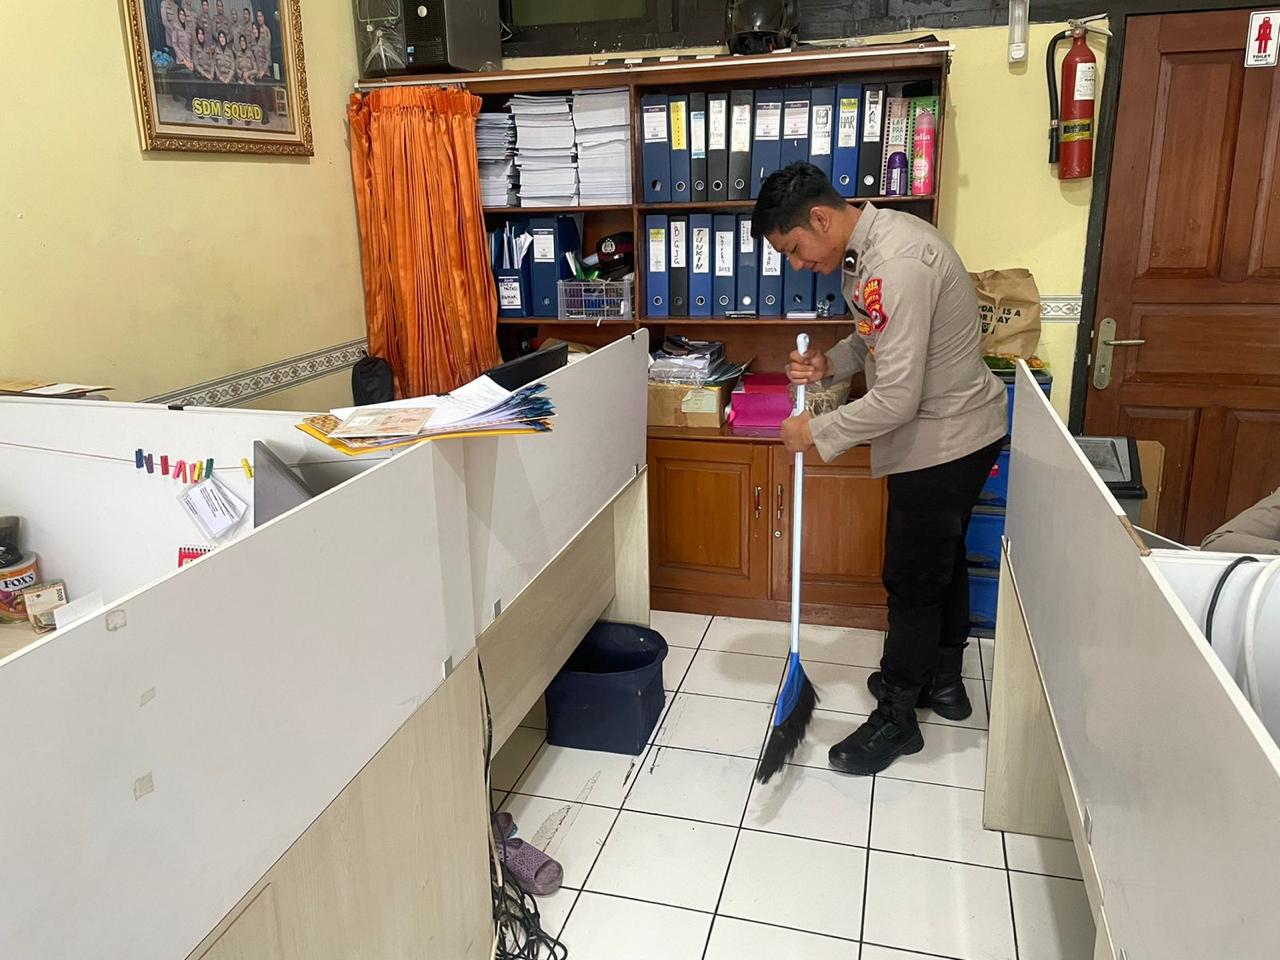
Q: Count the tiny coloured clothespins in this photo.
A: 9